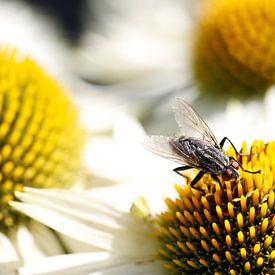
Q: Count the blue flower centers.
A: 0